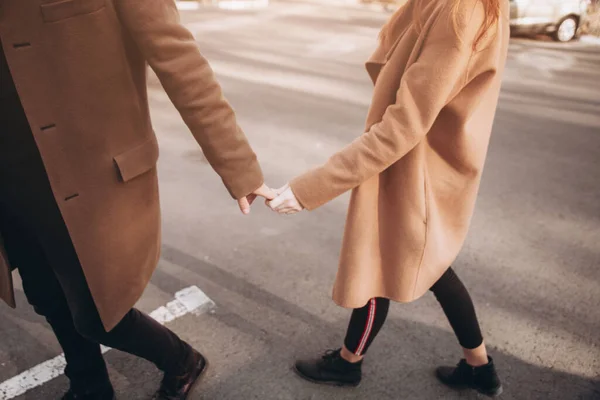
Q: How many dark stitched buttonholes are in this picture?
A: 3